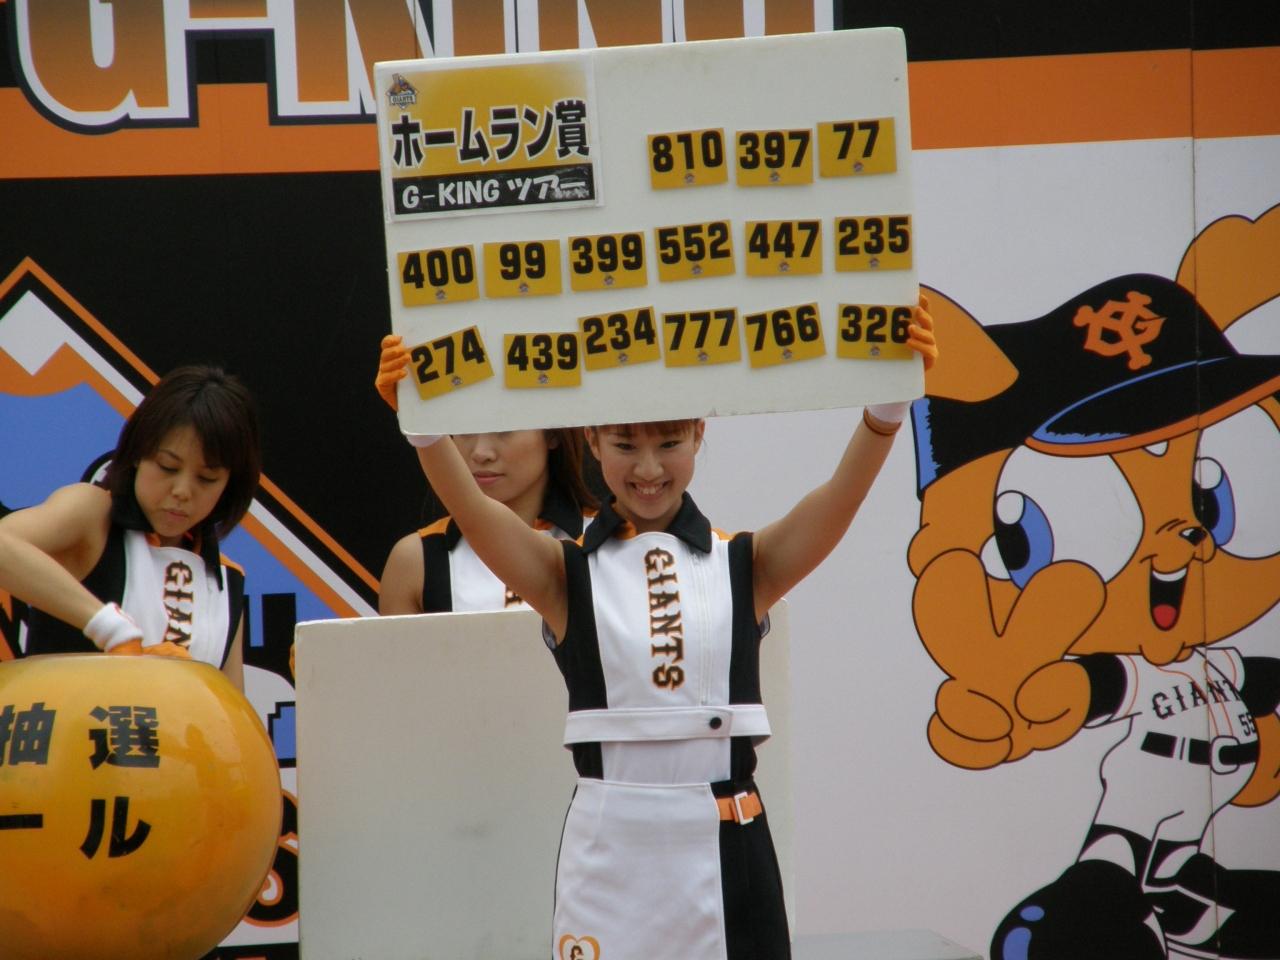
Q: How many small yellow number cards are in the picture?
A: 15